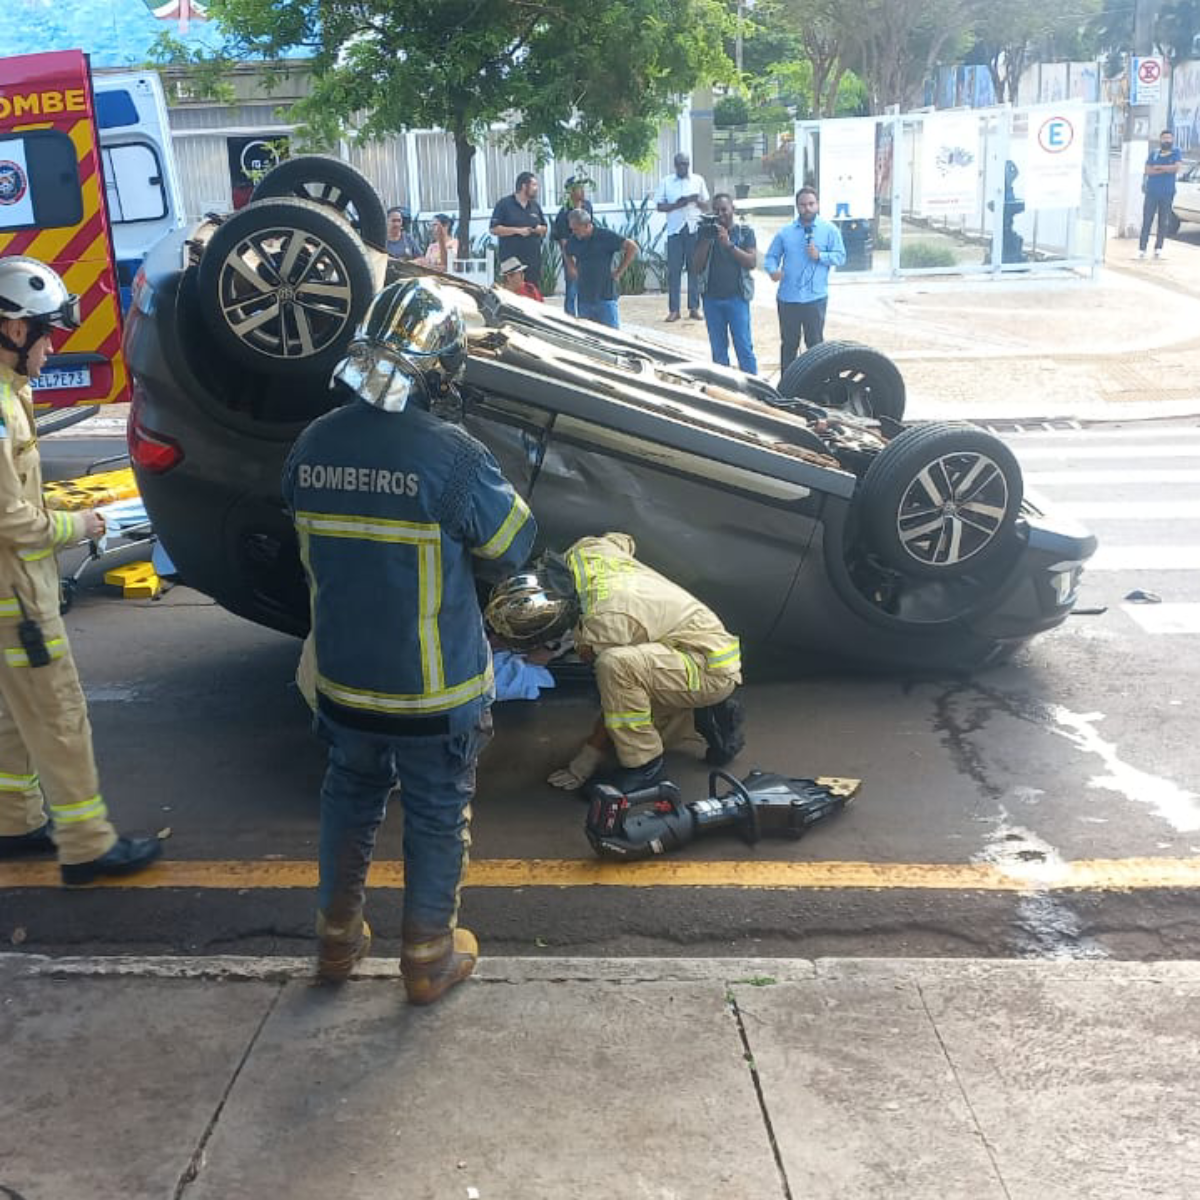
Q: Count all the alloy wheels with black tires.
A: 4